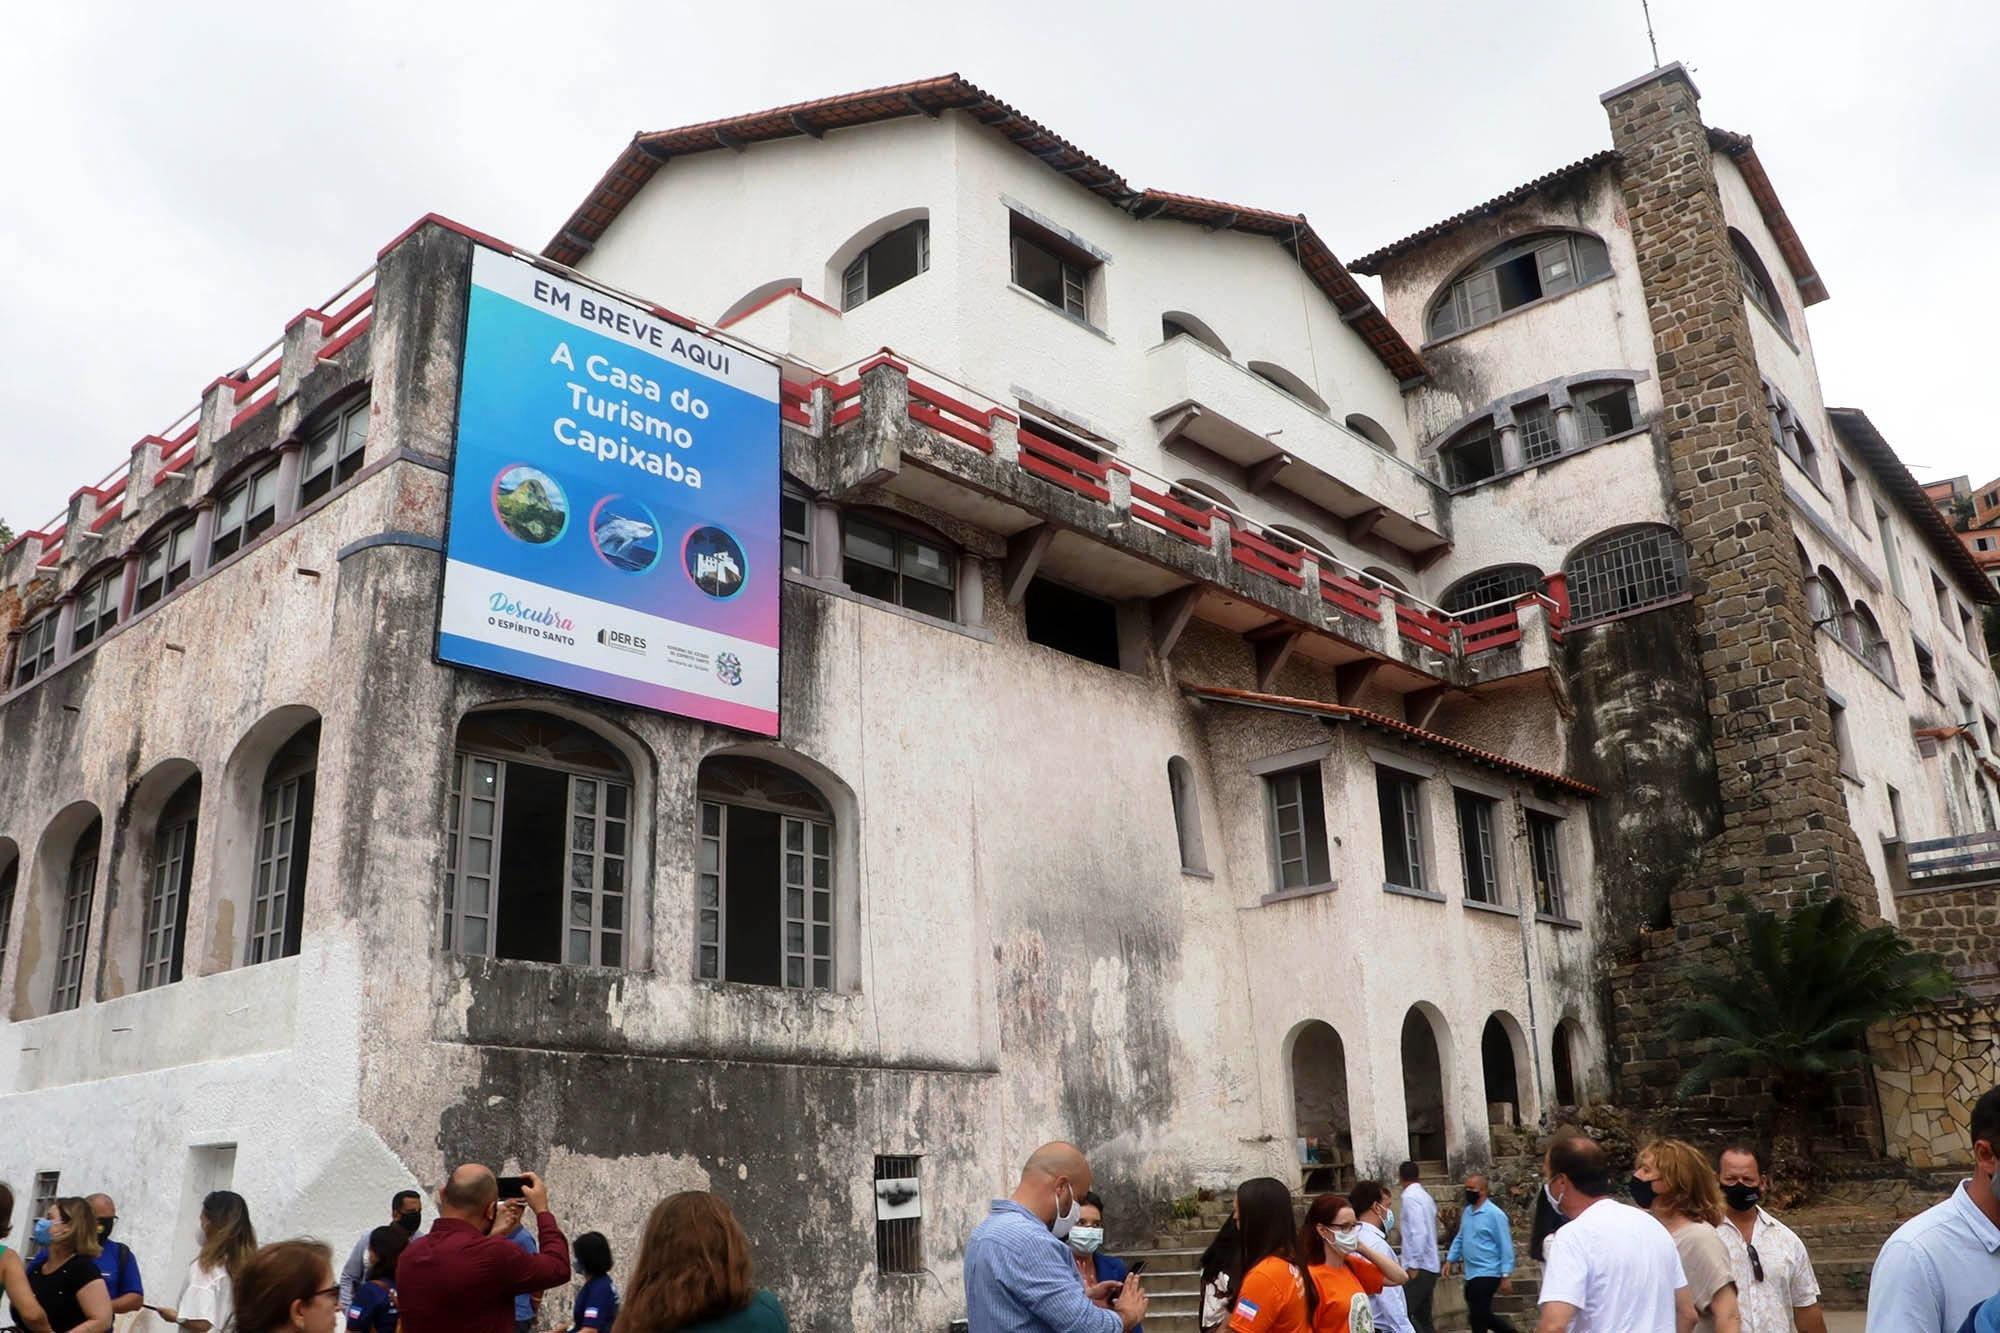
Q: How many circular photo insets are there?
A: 3